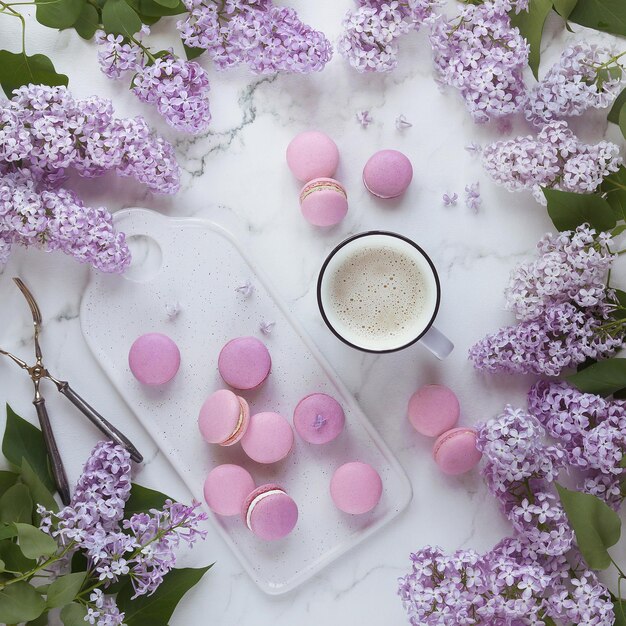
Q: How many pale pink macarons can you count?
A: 8